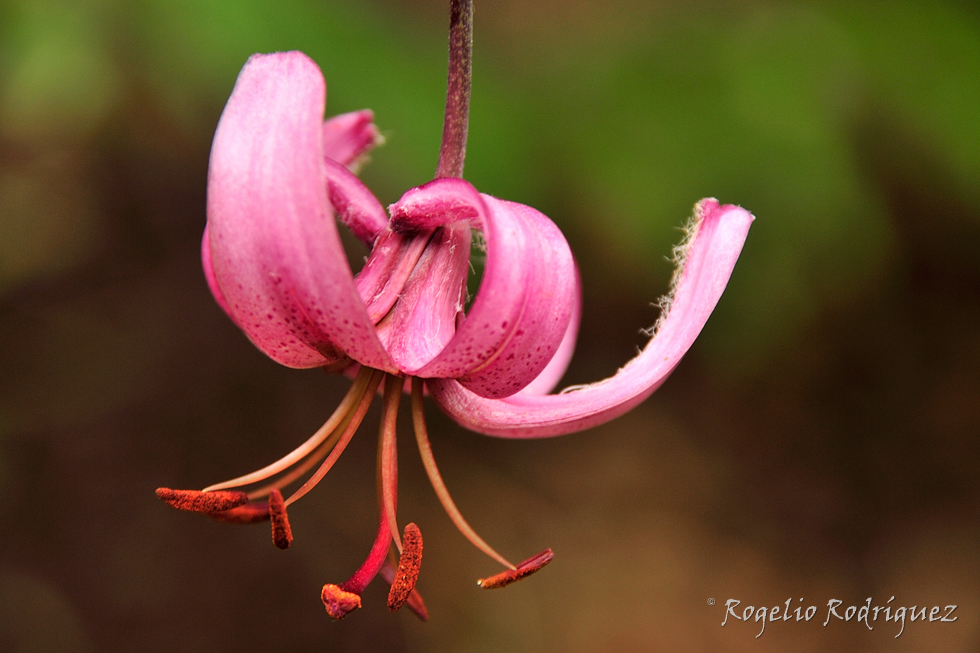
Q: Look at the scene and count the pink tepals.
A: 6